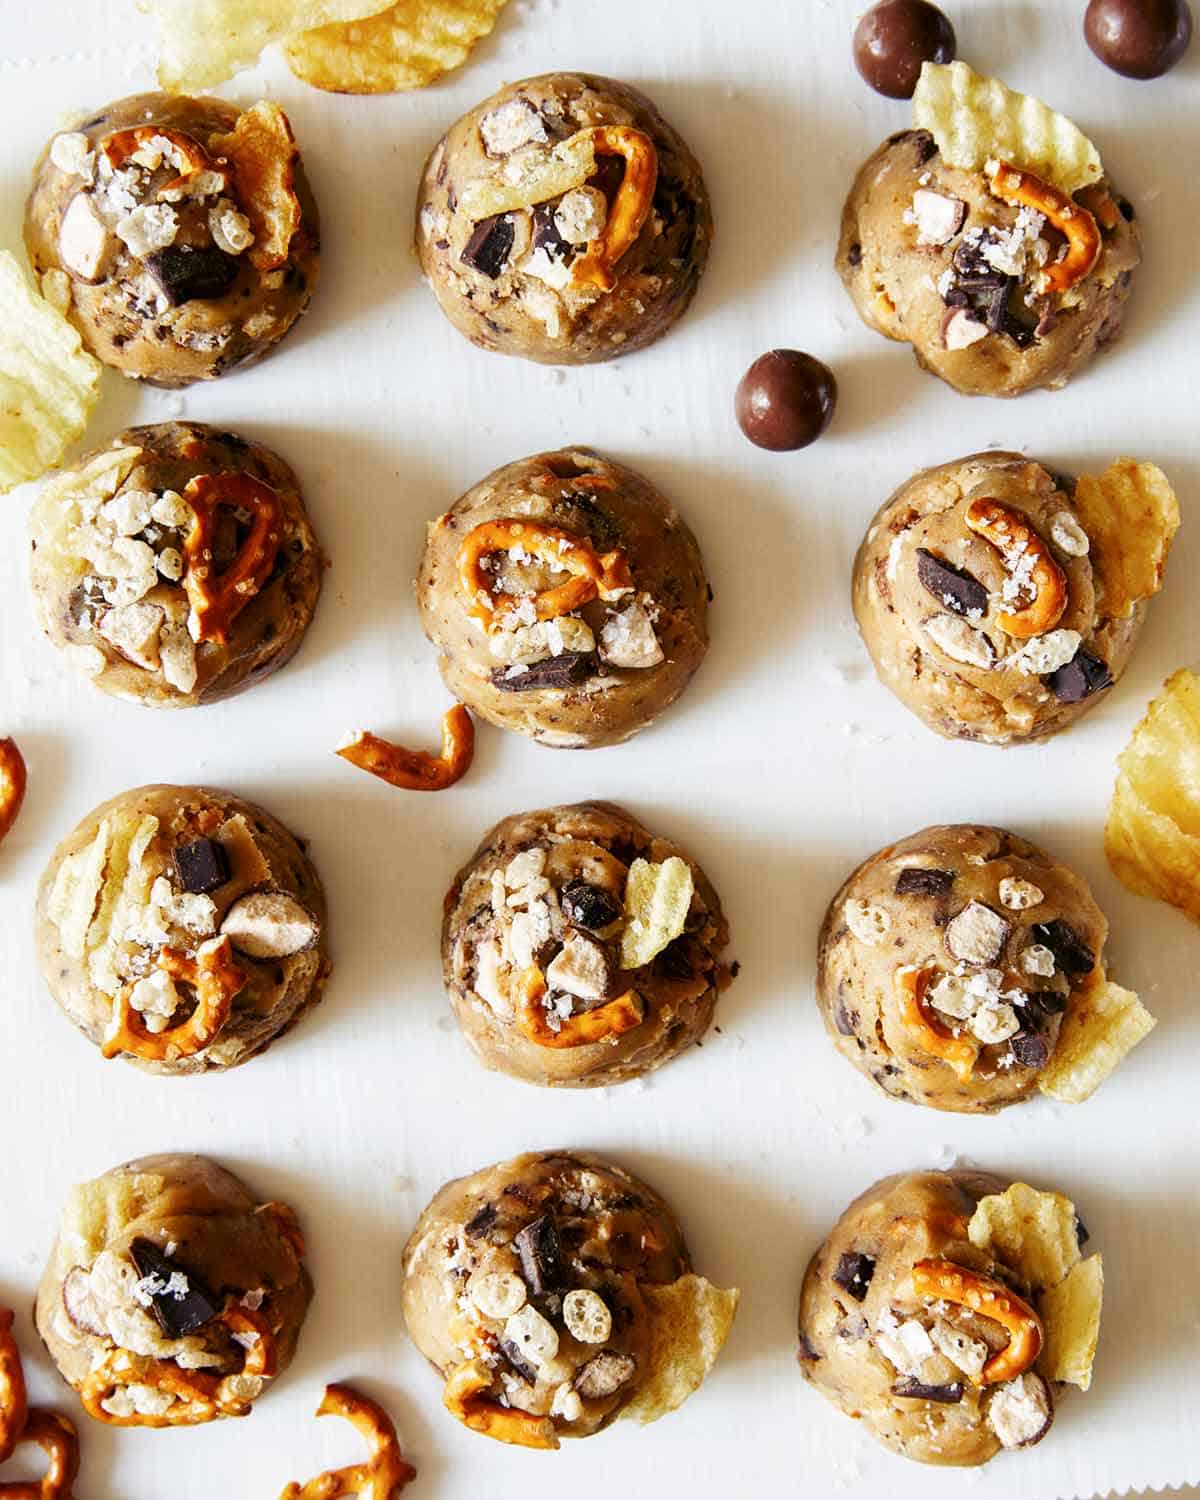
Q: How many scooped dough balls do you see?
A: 12